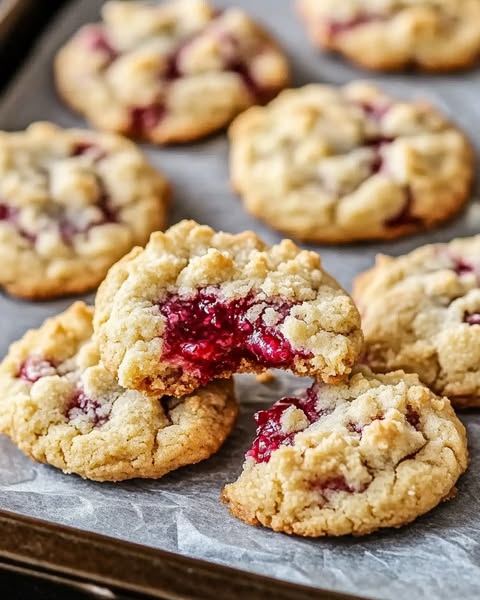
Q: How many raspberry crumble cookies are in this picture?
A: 8